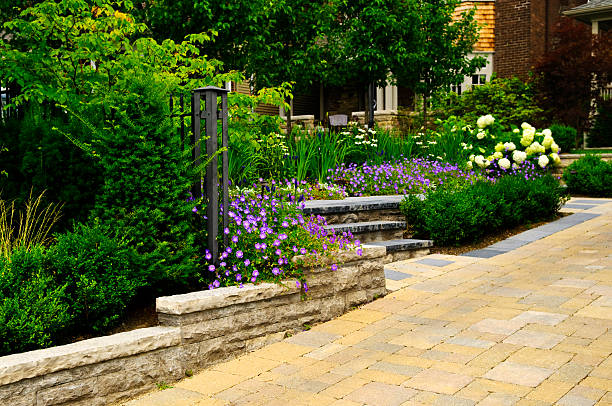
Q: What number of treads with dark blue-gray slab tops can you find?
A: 3